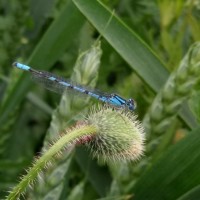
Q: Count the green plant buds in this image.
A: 1